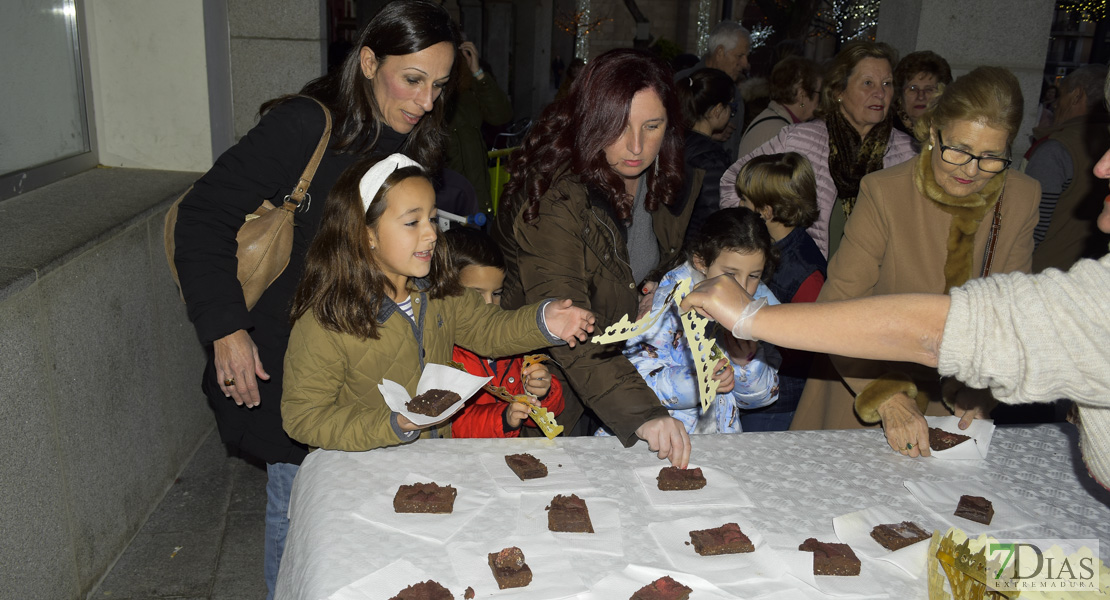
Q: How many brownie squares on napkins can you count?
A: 13